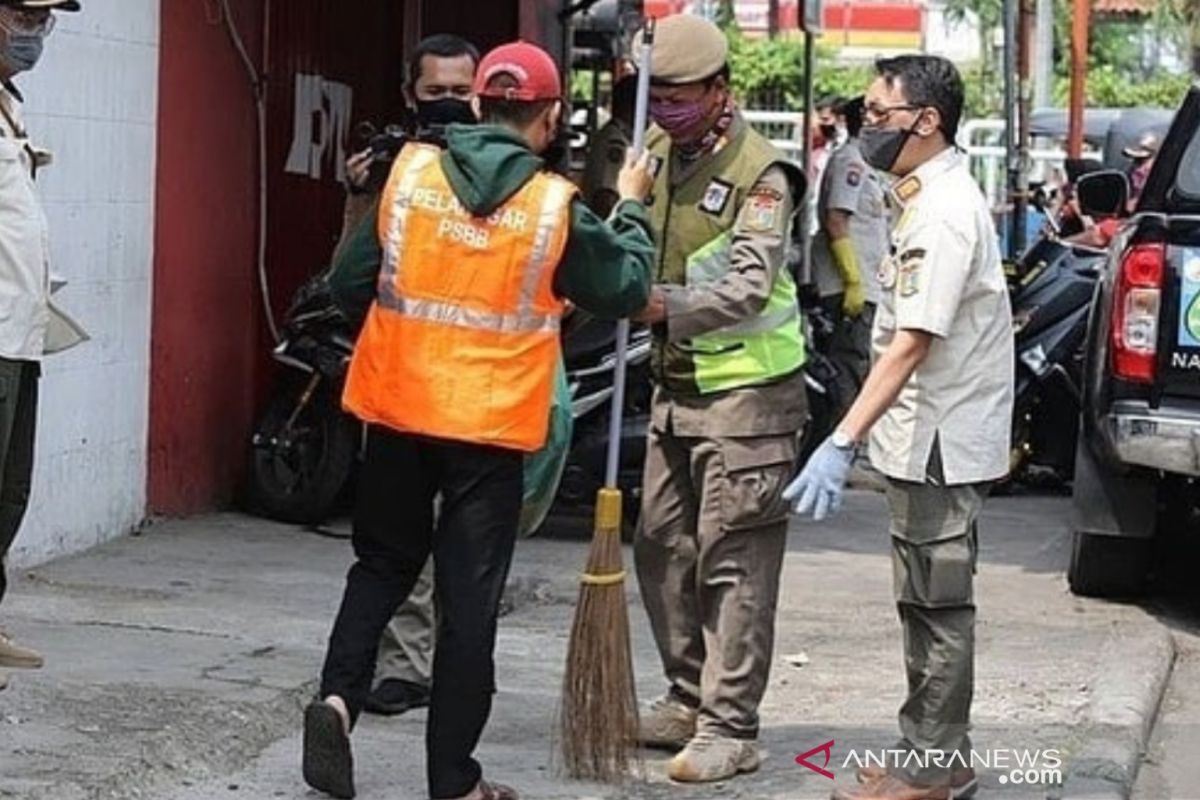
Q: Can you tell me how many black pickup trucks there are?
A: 1